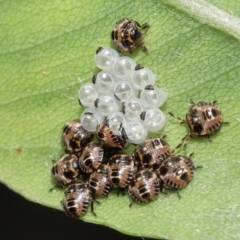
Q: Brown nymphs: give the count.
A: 12